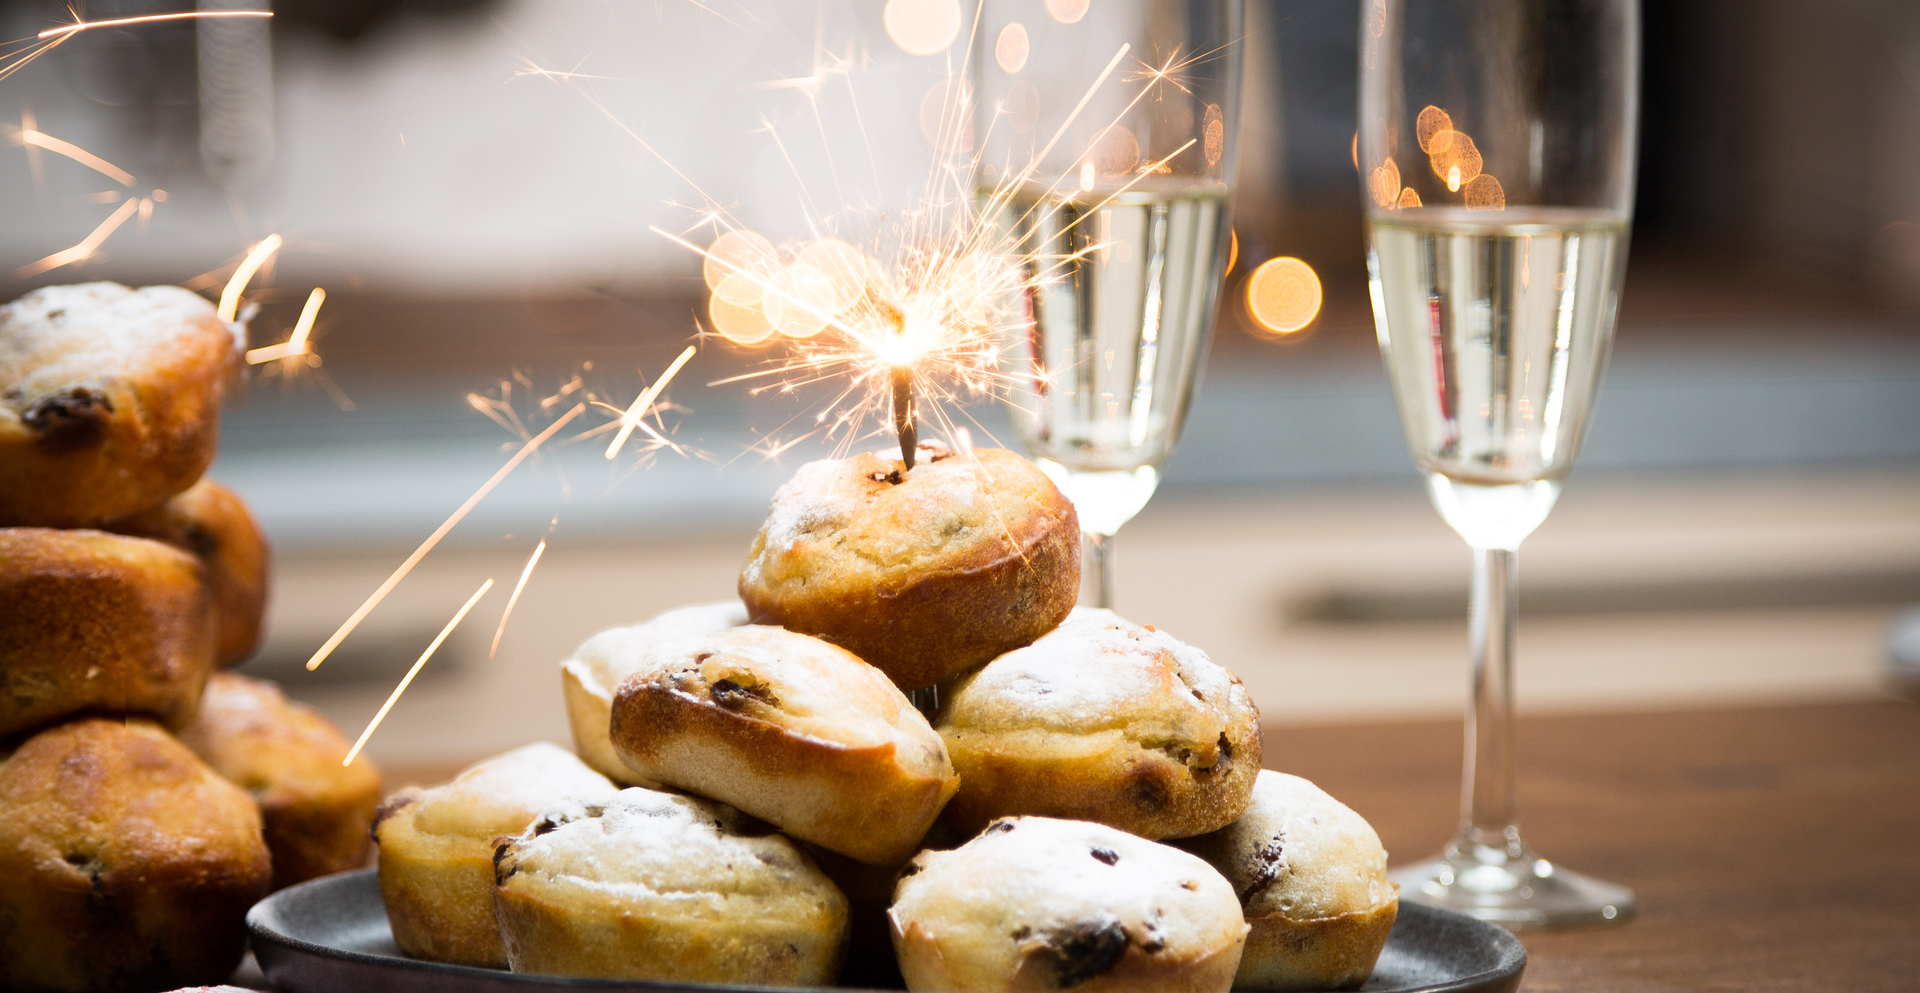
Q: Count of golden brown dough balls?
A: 13